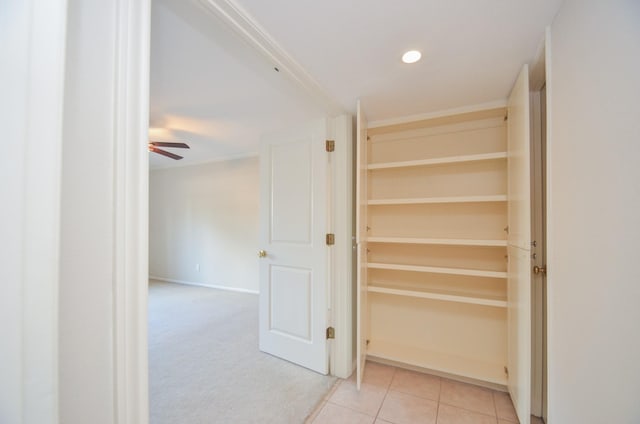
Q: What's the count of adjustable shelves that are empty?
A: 5